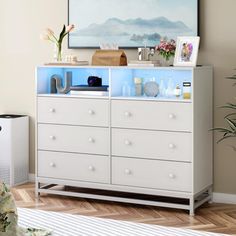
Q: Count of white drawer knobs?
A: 12